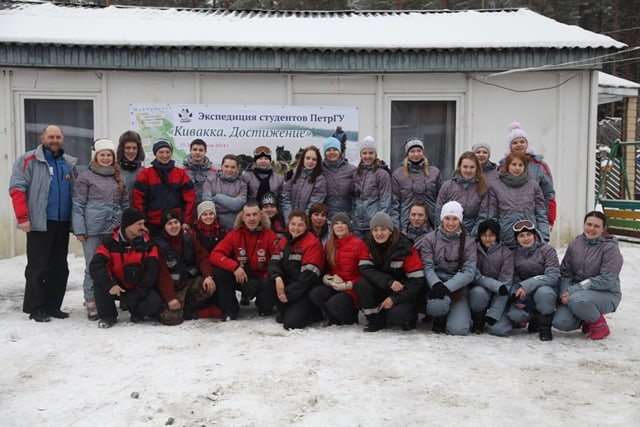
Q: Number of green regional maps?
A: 1